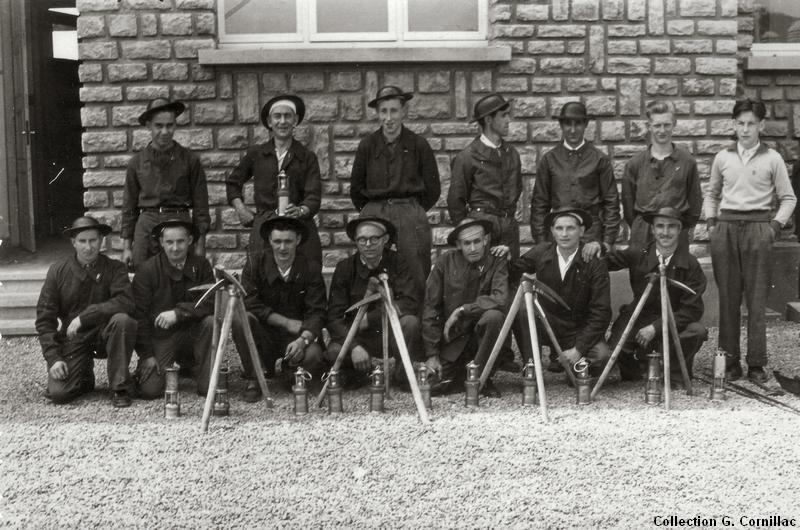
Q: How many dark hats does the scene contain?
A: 12